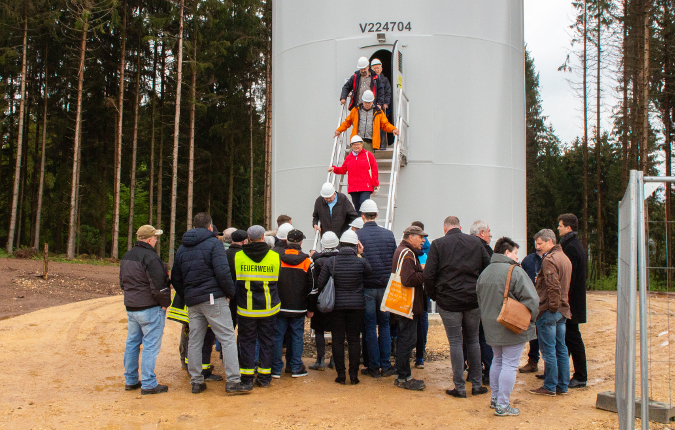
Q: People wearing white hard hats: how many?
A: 10